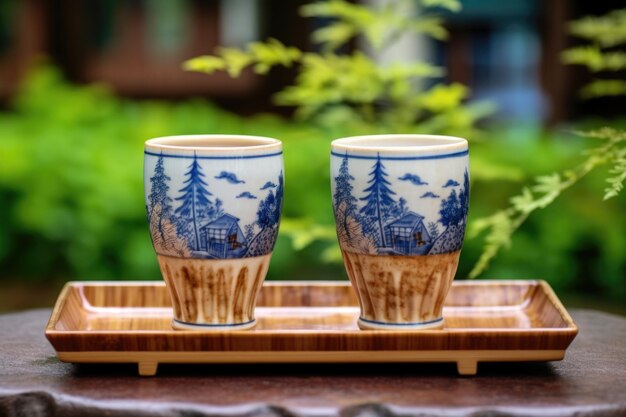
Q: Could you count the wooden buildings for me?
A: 2